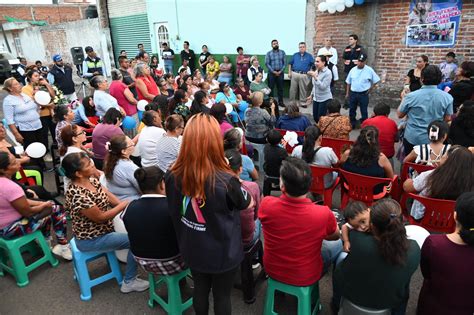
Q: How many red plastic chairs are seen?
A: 6